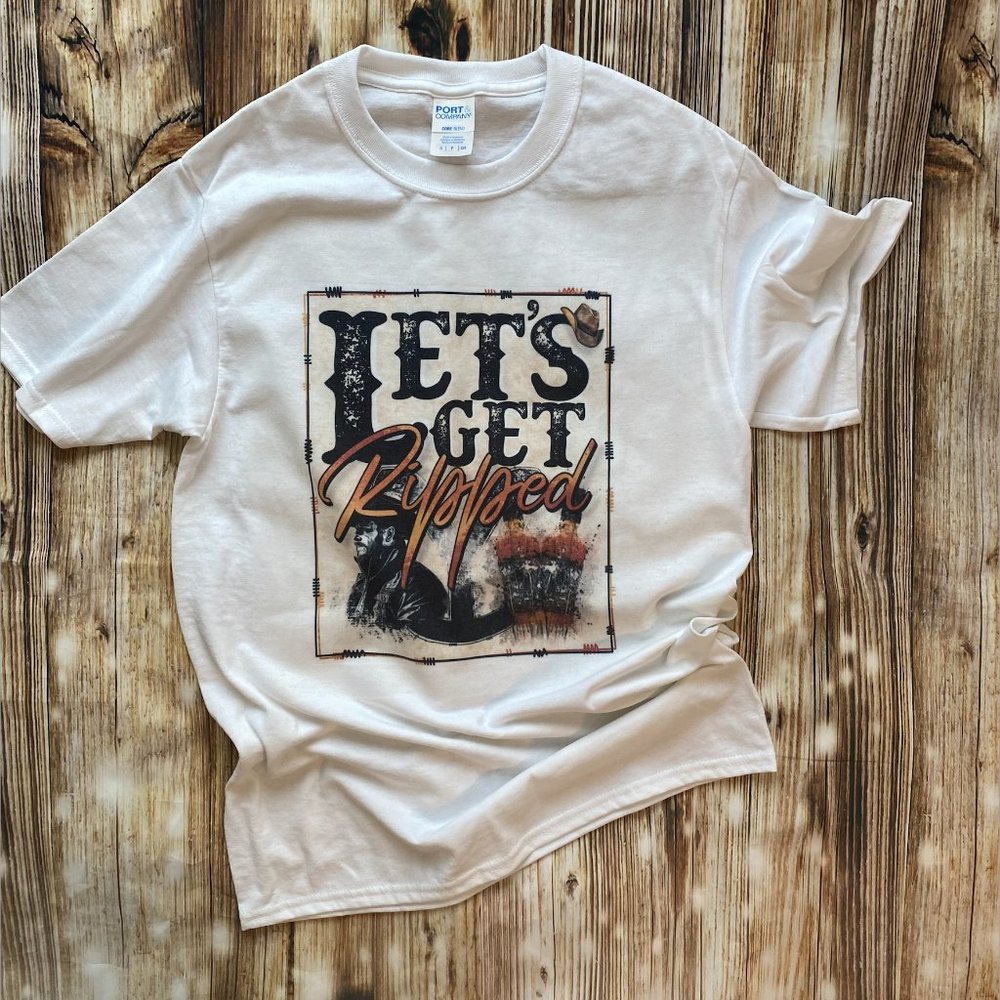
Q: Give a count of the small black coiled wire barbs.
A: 14